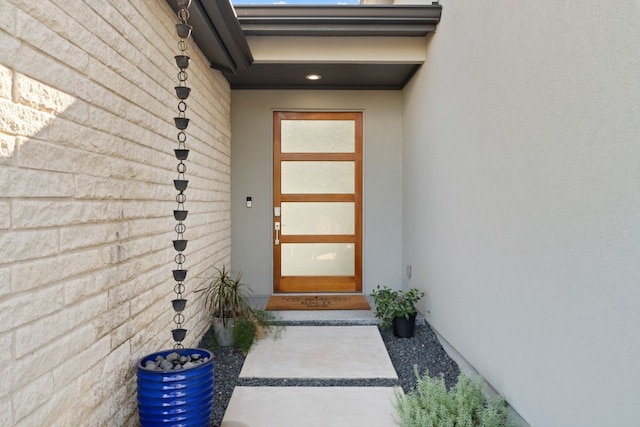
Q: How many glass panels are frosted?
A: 4